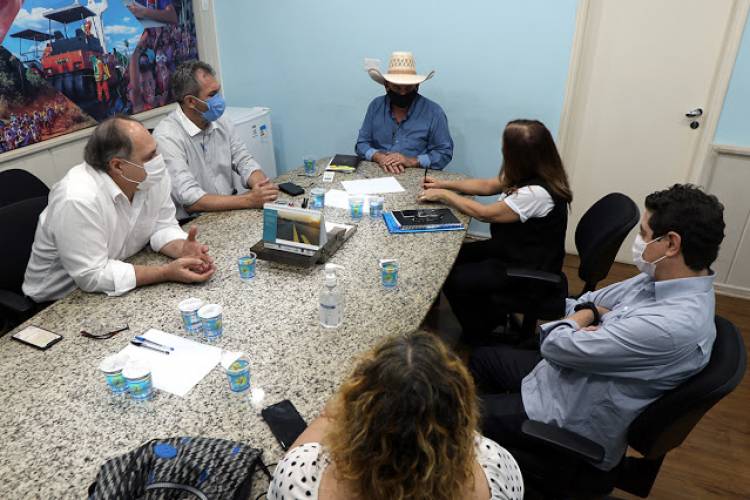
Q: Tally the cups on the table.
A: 11